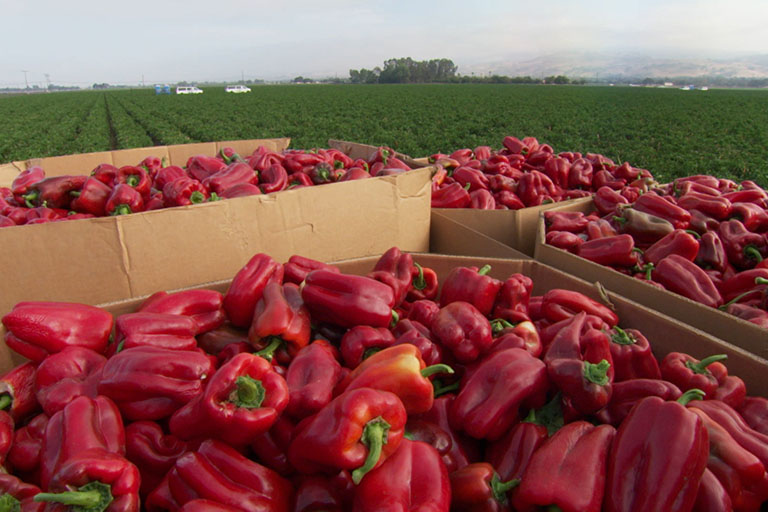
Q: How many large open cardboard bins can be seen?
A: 4